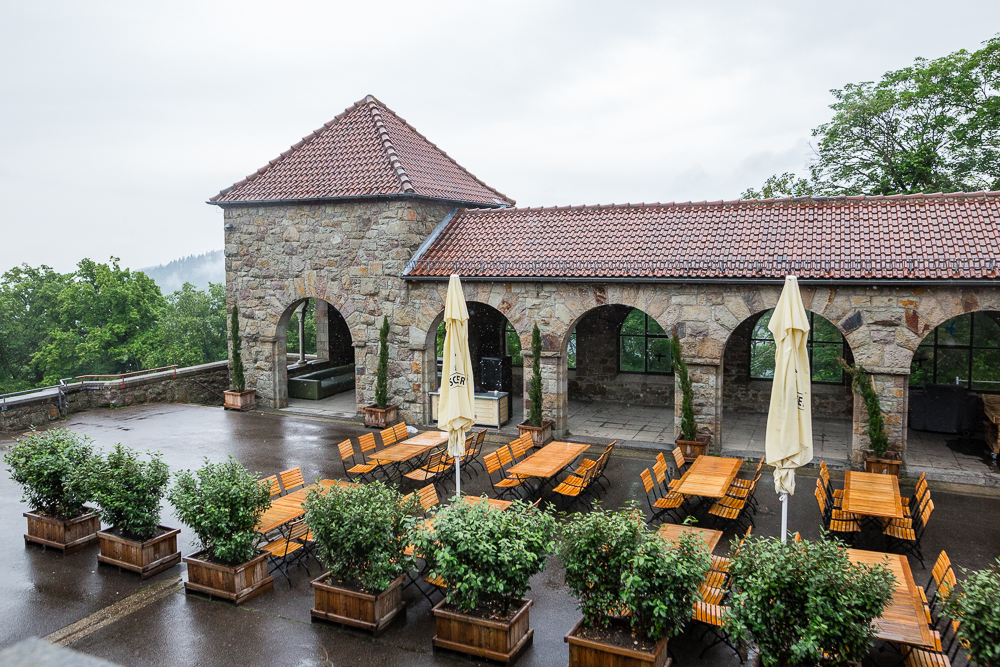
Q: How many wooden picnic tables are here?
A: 8